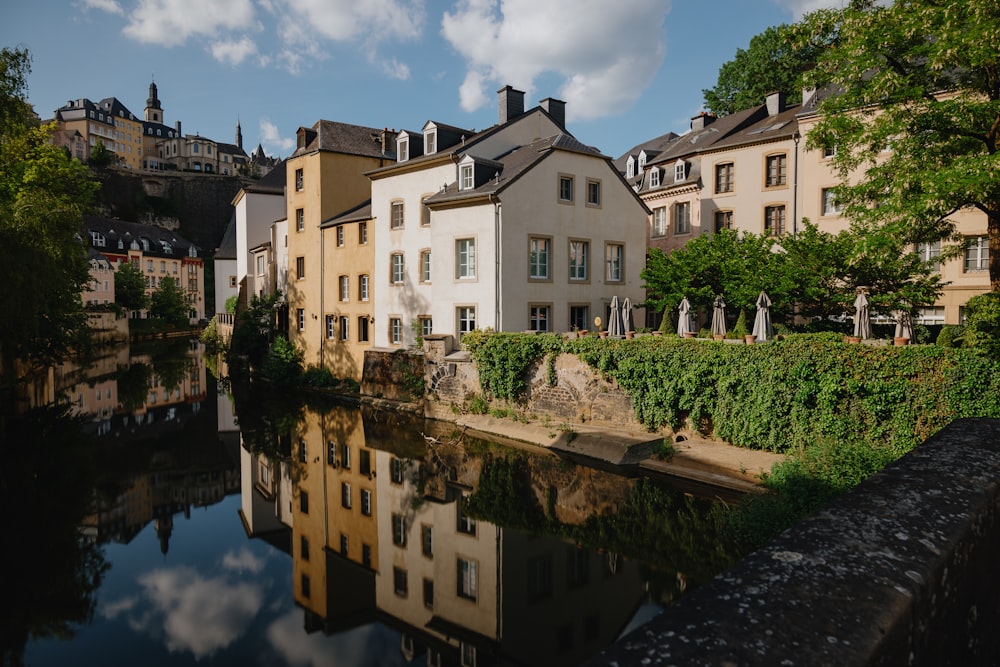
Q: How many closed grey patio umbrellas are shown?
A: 7